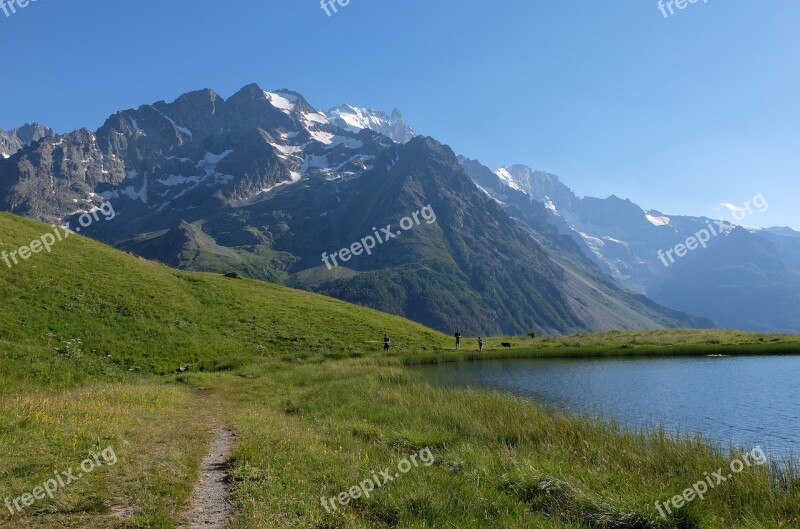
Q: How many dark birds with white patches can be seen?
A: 0